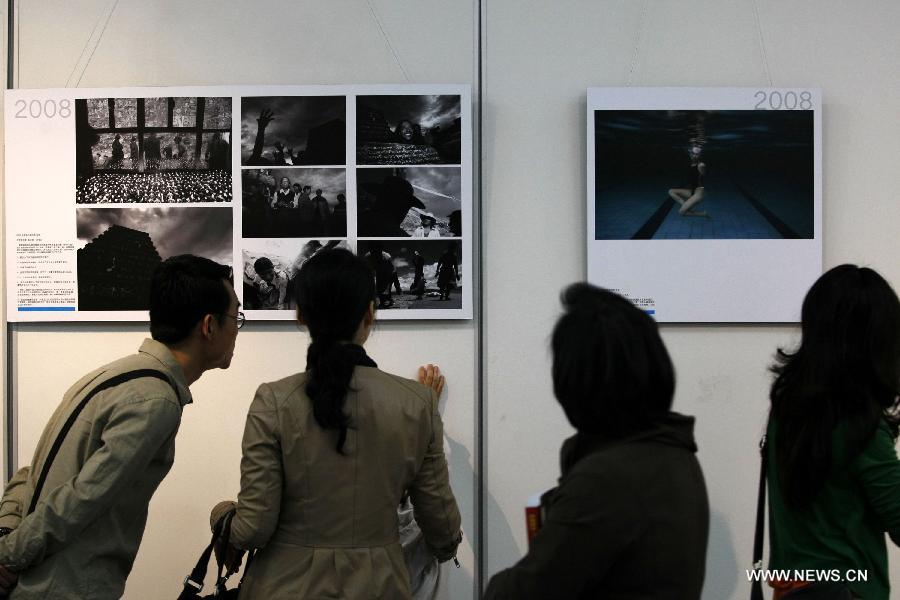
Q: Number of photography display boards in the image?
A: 2